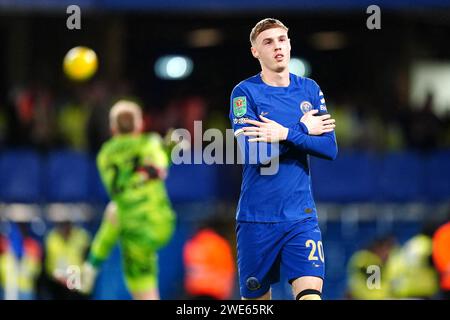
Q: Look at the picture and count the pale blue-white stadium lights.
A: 2